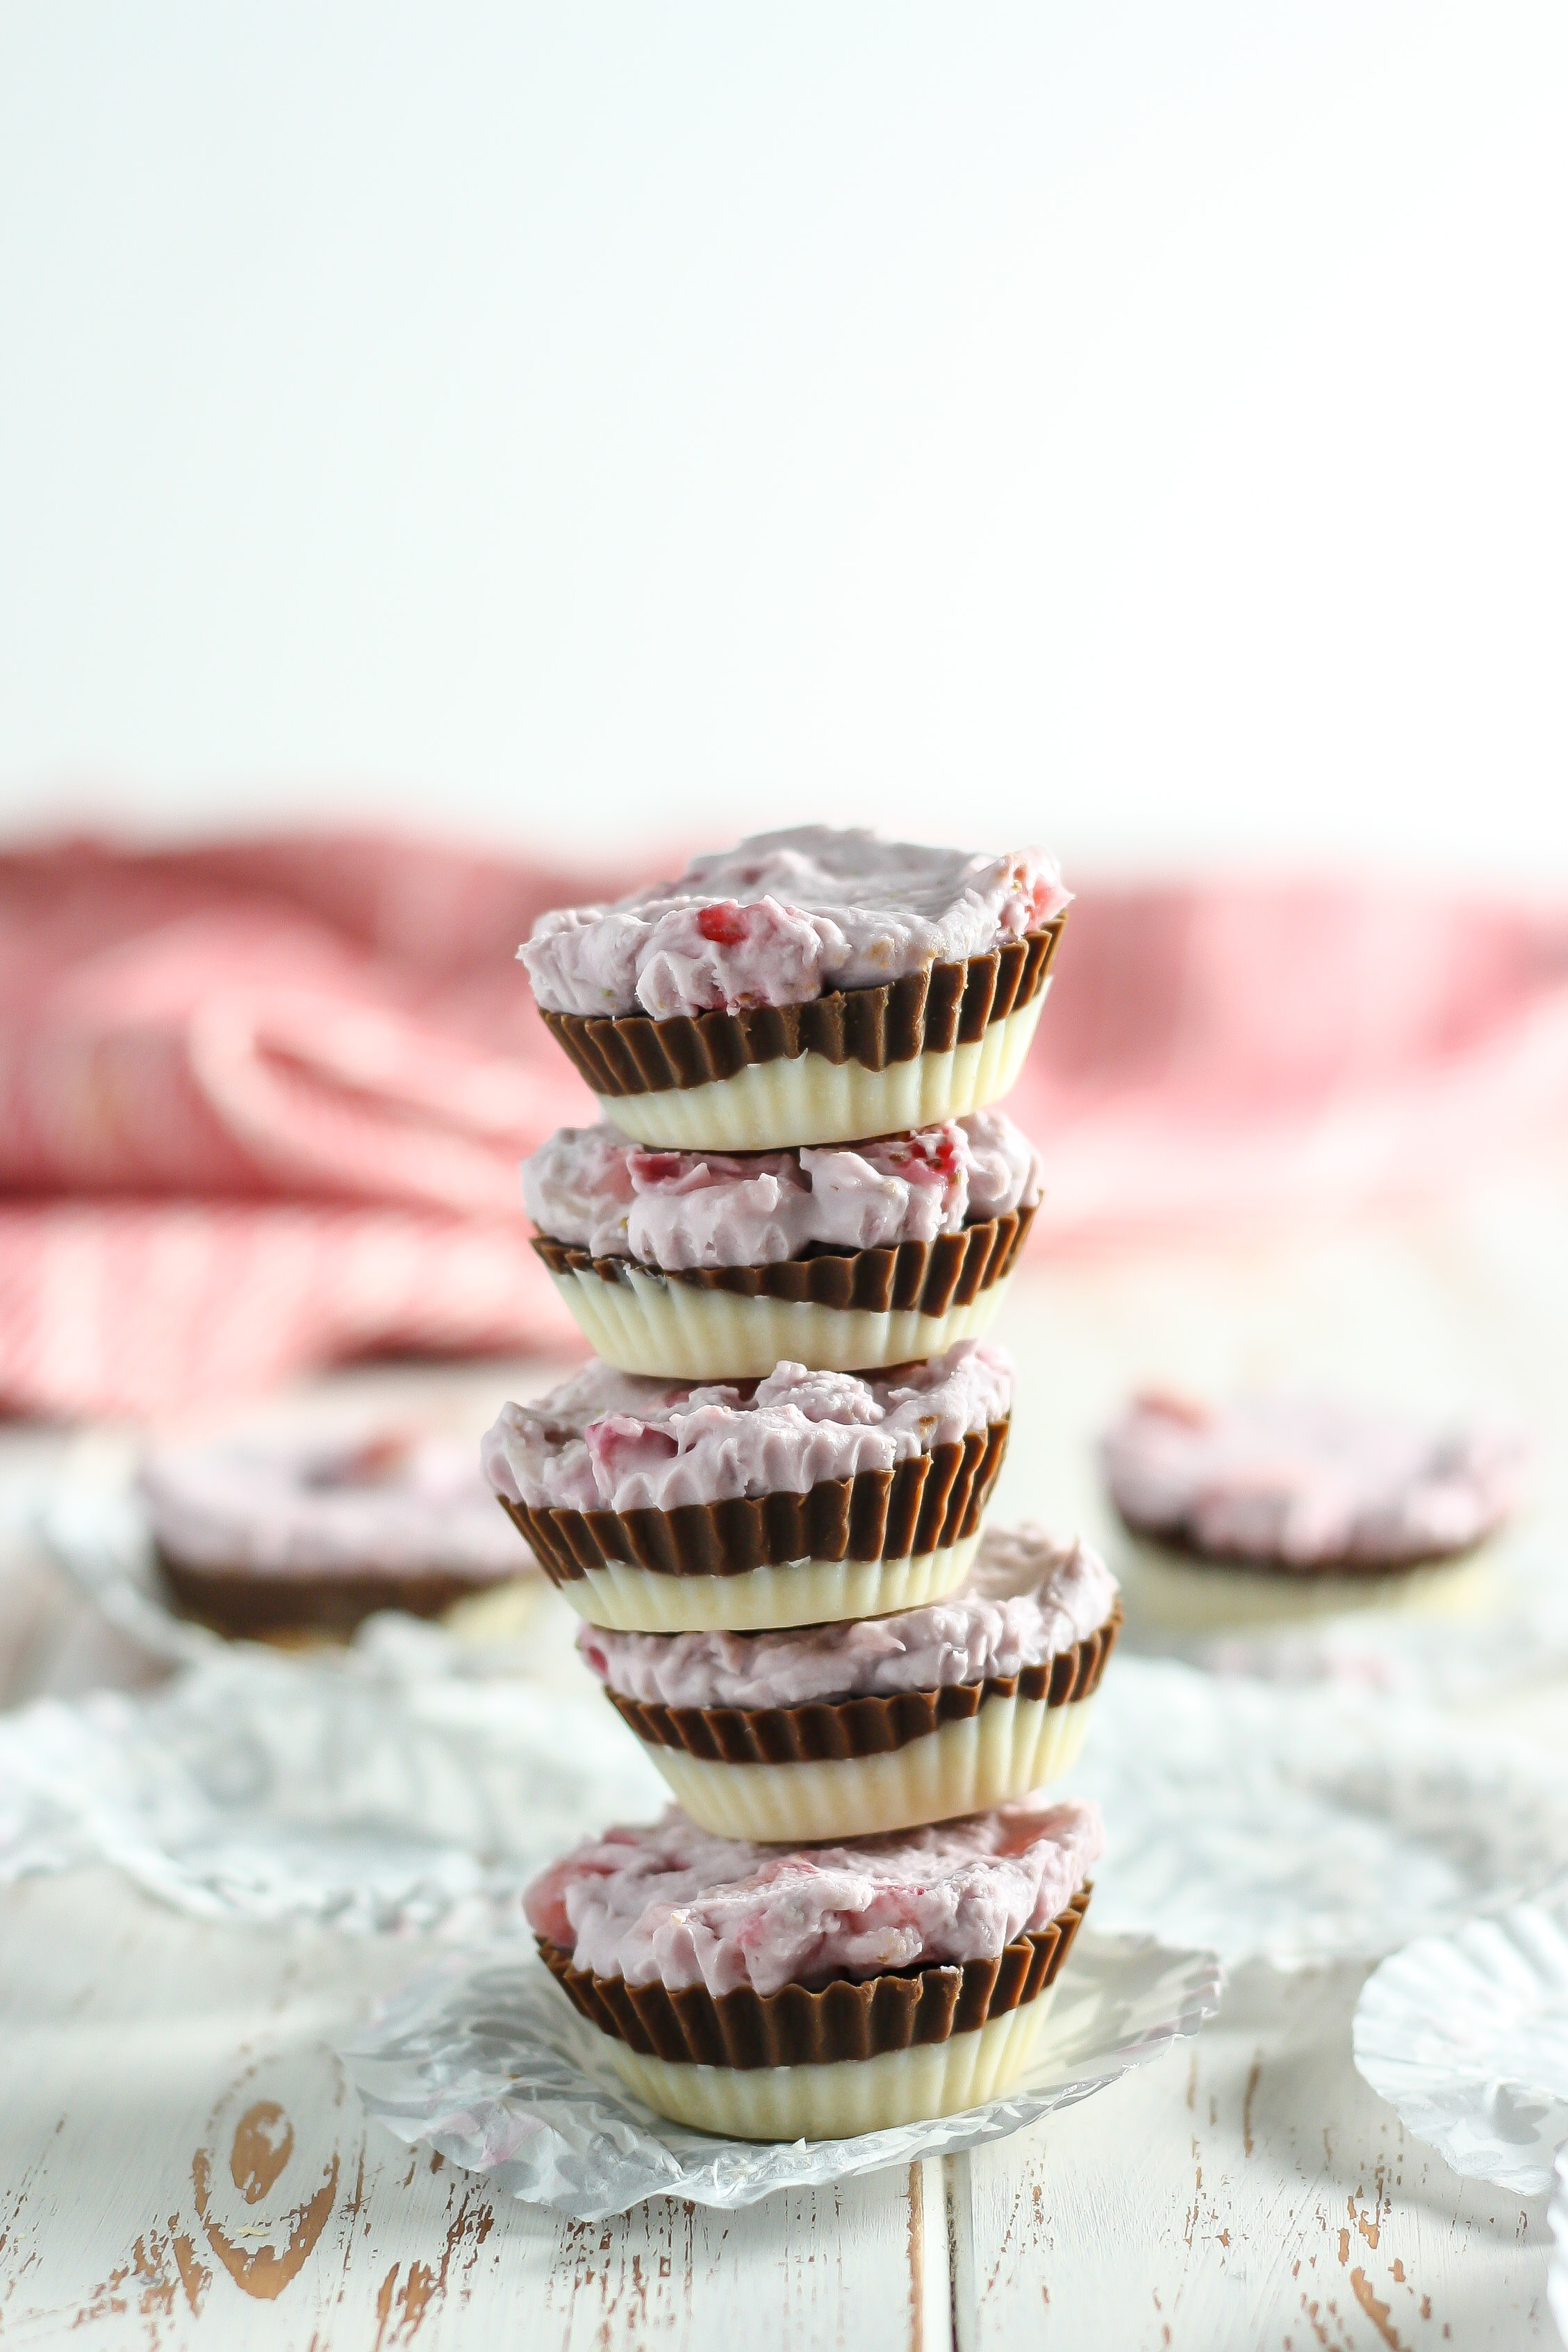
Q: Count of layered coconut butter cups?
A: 7